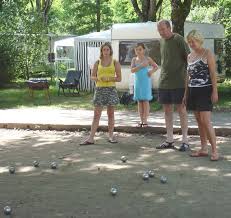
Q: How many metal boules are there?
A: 9